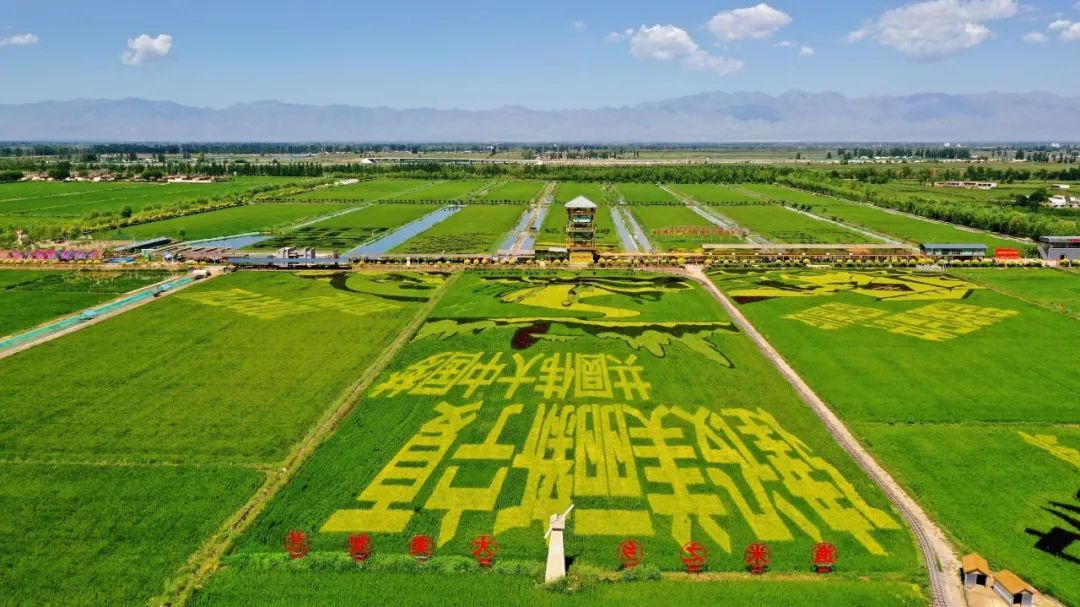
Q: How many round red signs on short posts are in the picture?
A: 8